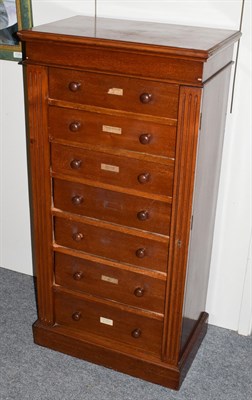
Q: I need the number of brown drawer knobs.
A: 14